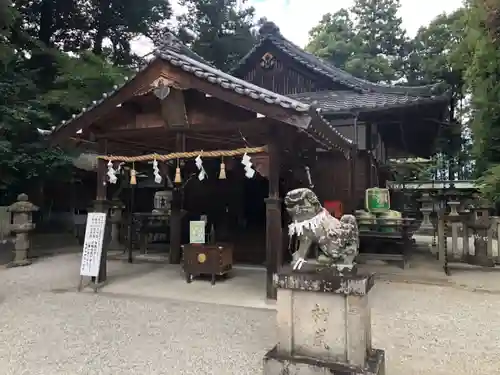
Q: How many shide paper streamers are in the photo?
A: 4